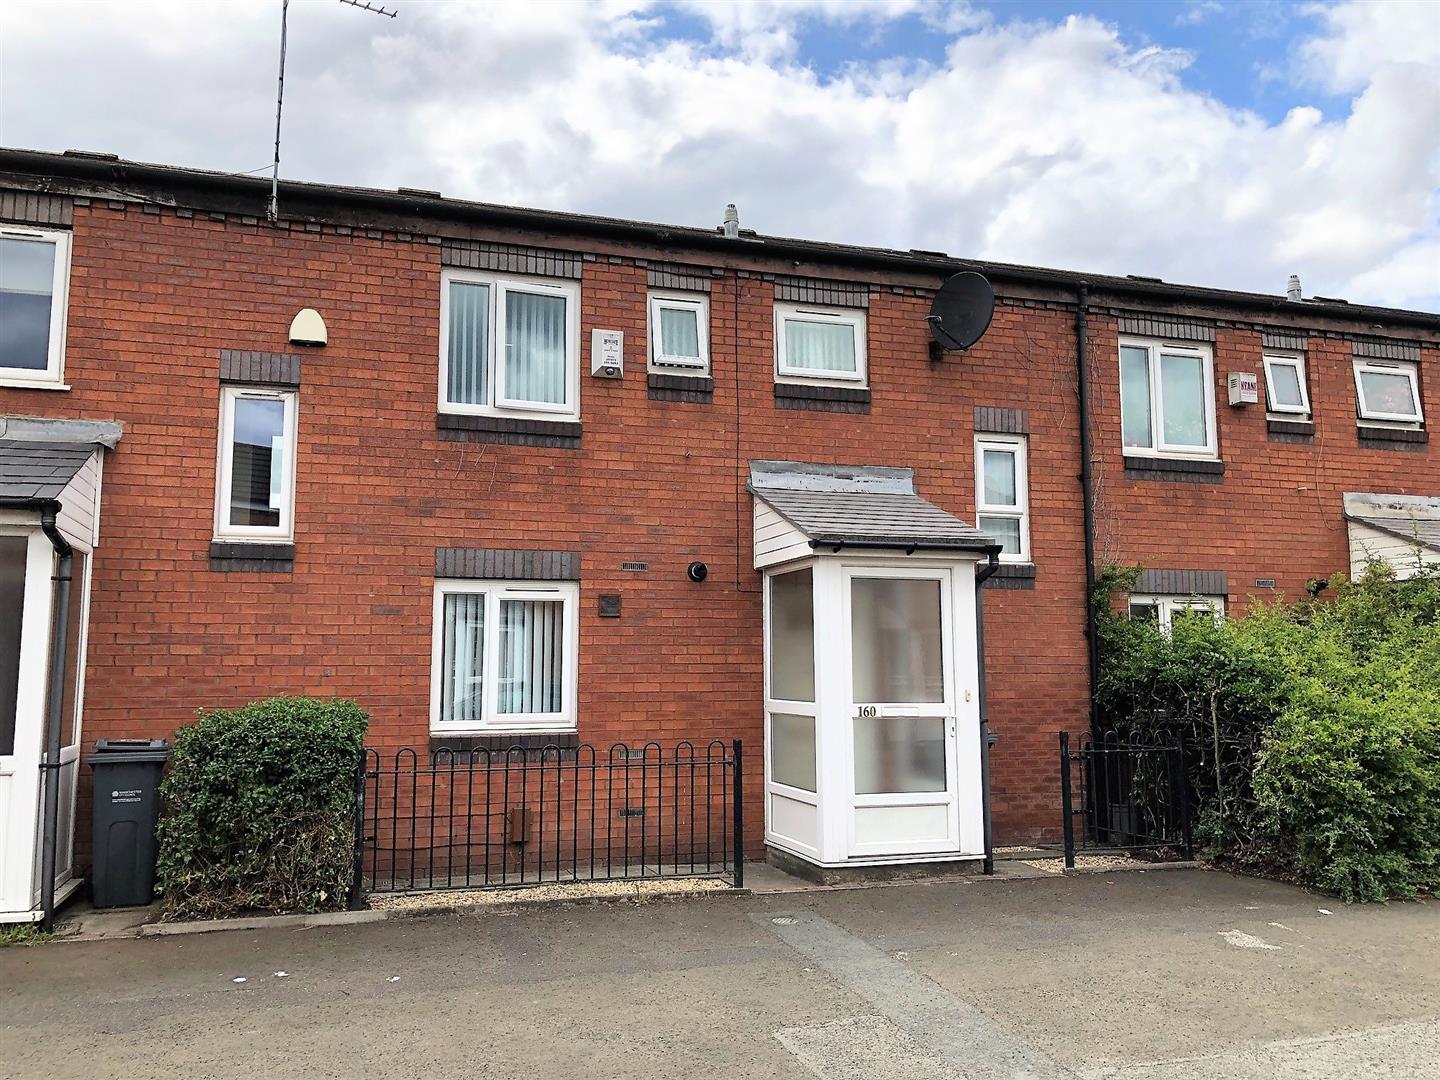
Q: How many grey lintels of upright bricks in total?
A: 11